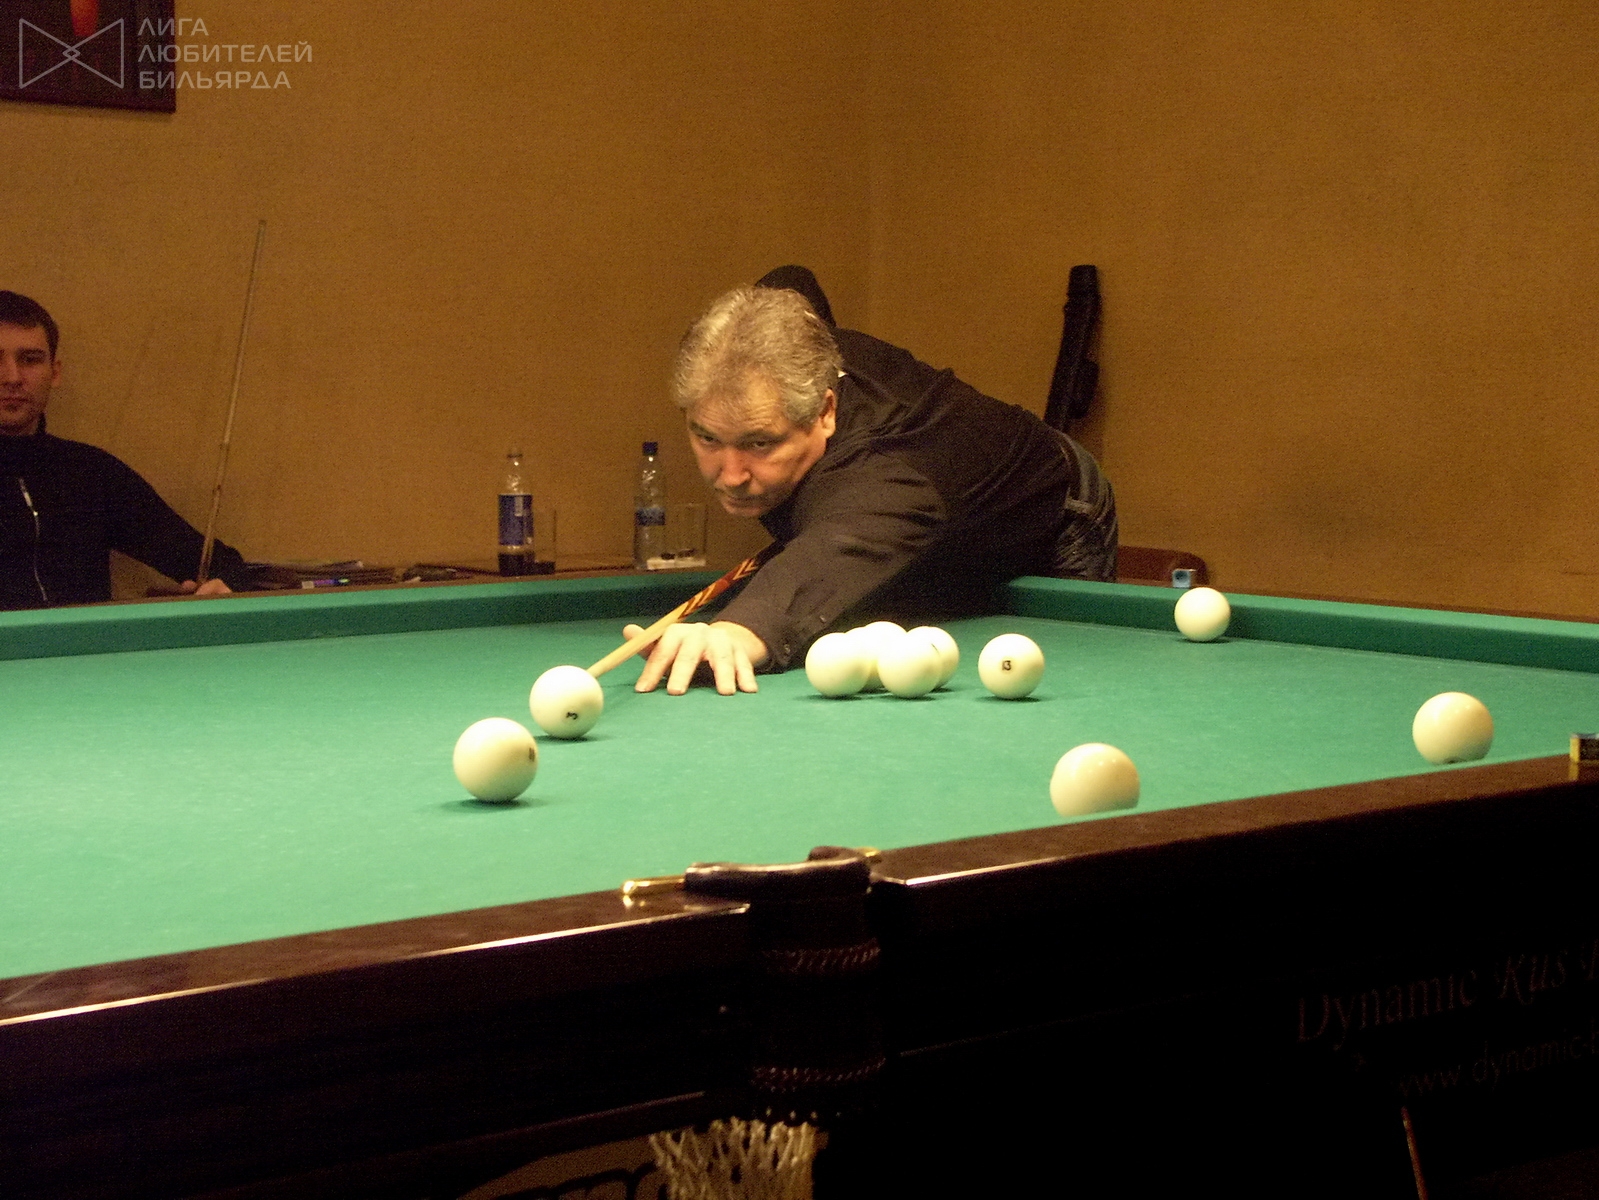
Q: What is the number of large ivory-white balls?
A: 11